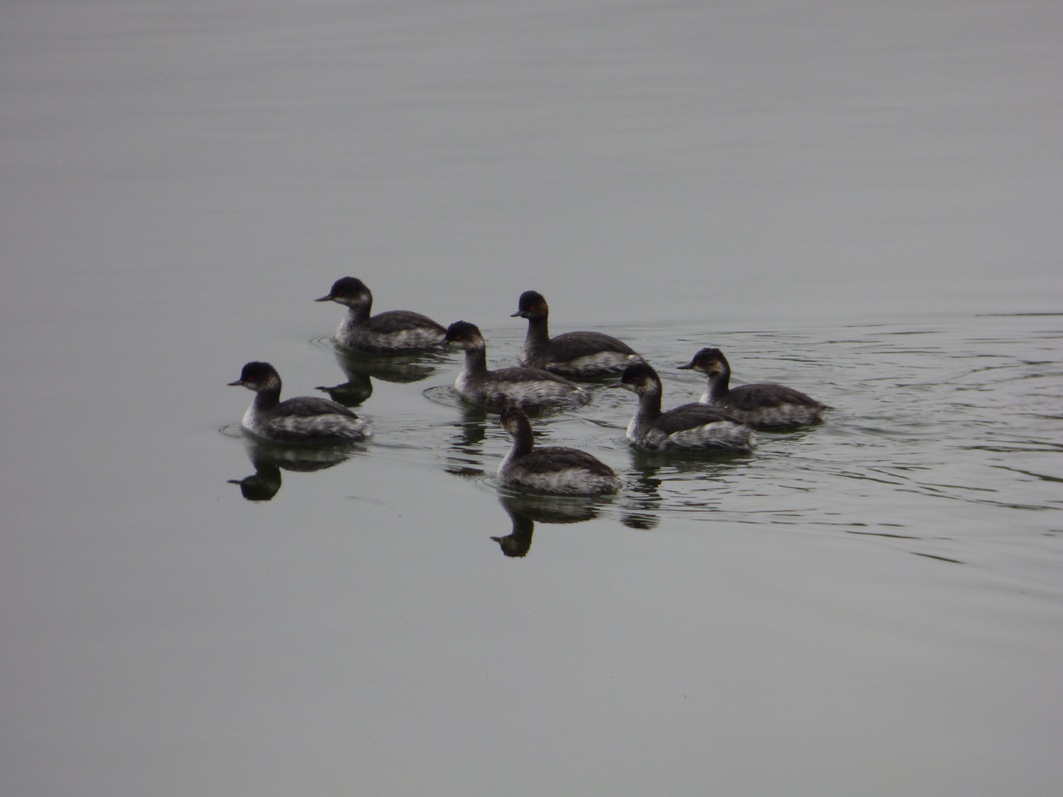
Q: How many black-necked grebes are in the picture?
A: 7